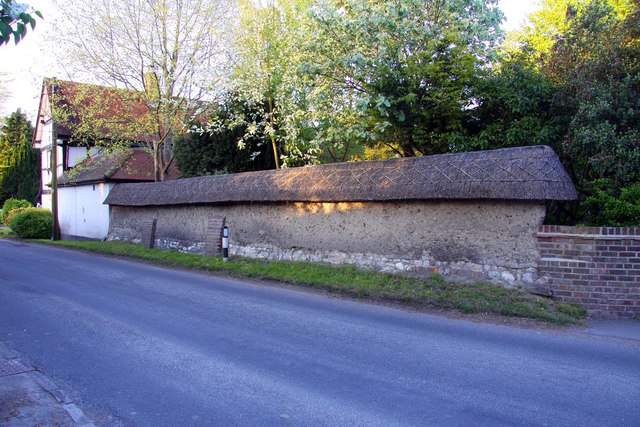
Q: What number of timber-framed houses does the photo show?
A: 1